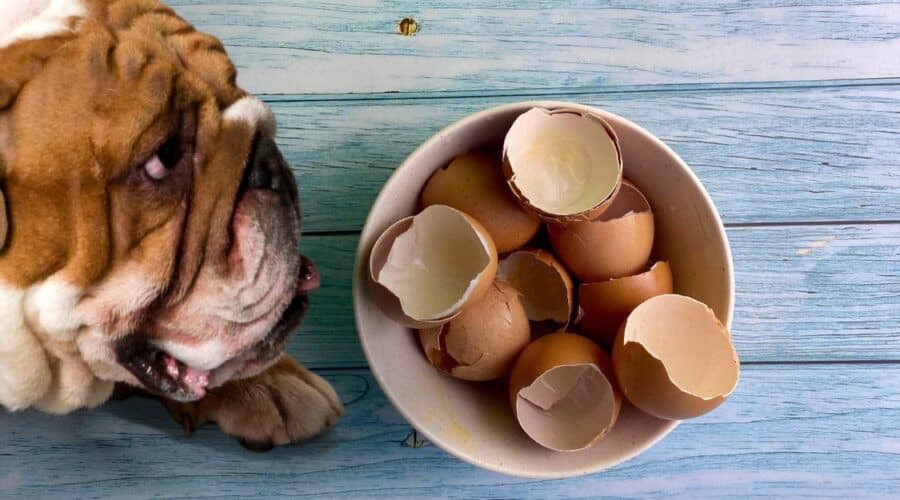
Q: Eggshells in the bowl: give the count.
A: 9